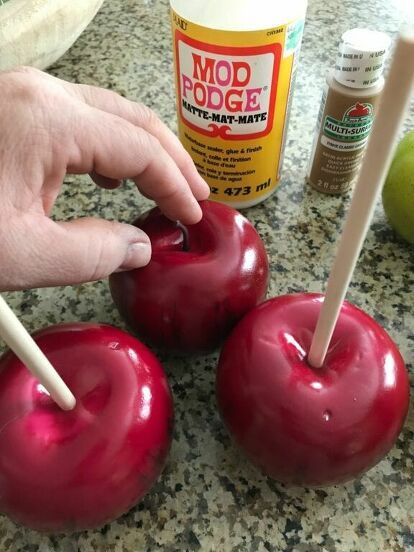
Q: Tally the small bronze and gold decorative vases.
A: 0